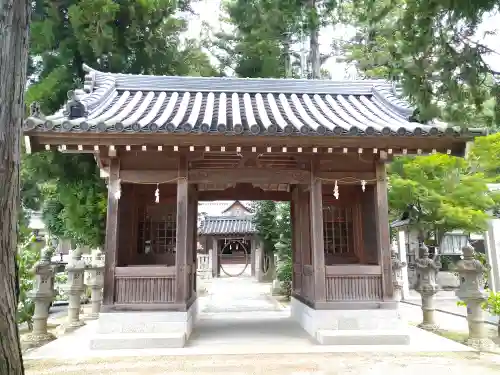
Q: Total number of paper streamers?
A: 4